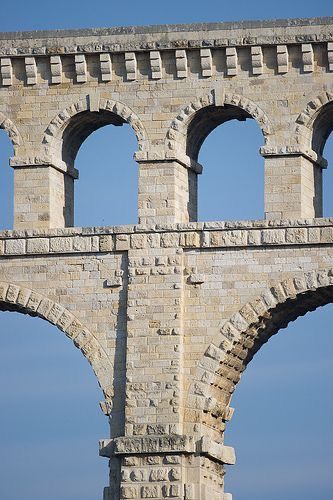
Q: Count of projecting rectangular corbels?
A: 14